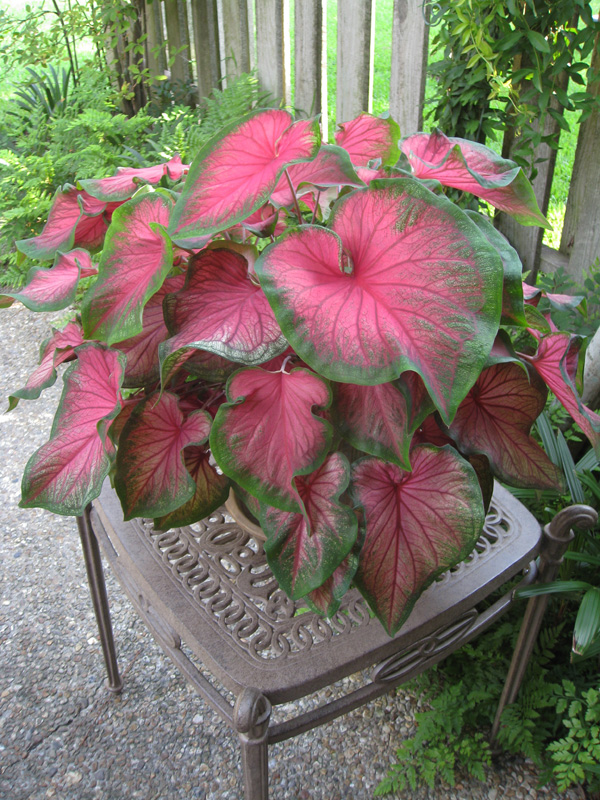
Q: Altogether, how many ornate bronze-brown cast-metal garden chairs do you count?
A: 1